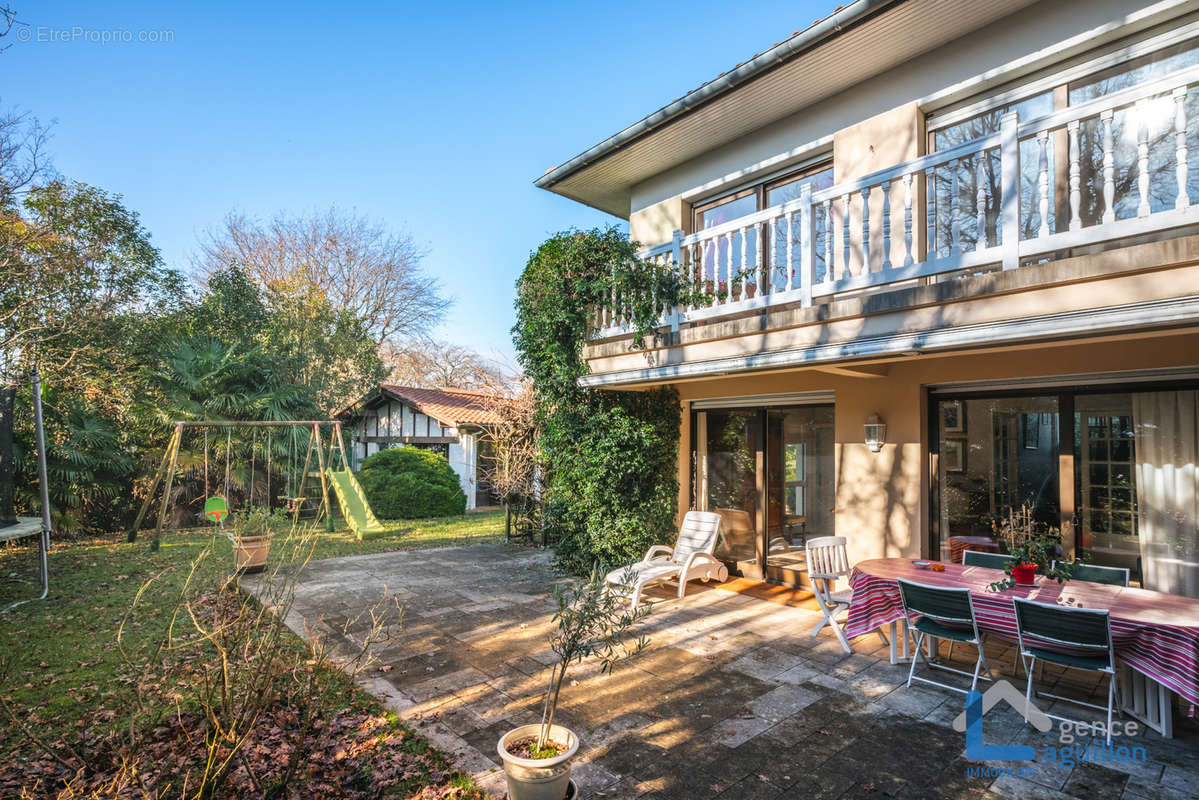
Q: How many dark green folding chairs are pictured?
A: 4